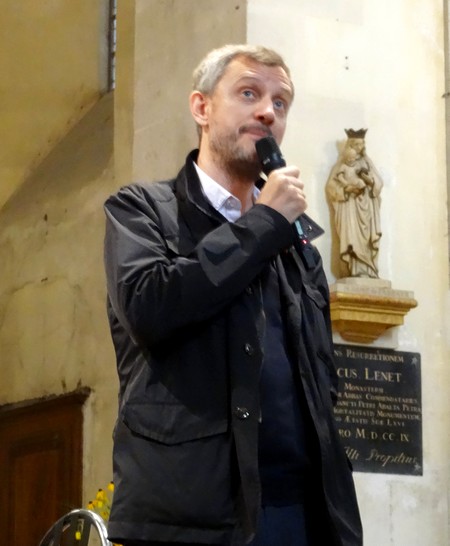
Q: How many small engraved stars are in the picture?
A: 2